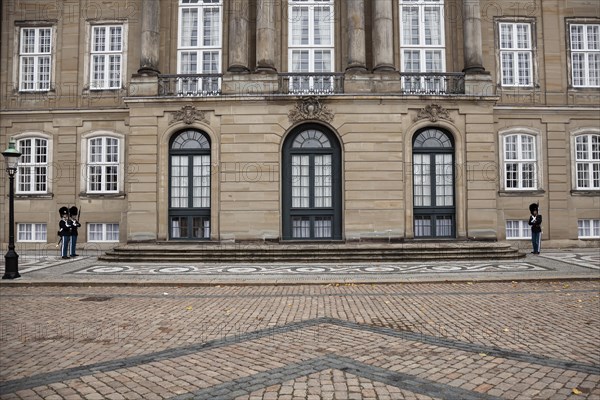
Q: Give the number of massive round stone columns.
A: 6